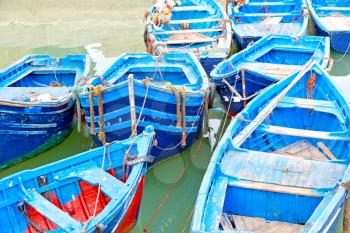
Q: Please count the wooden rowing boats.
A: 8